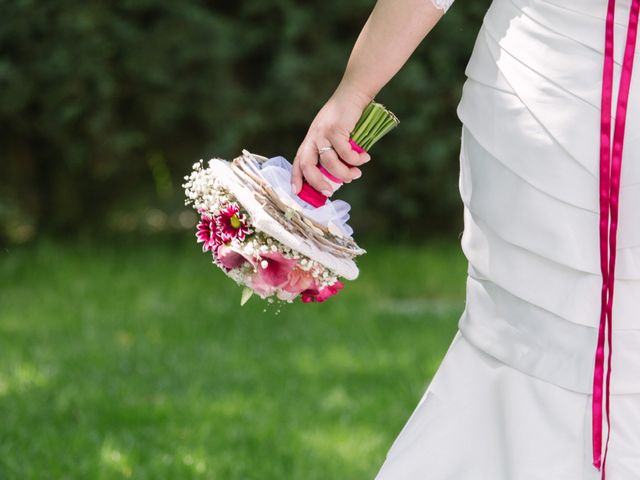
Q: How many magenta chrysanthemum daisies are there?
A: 2